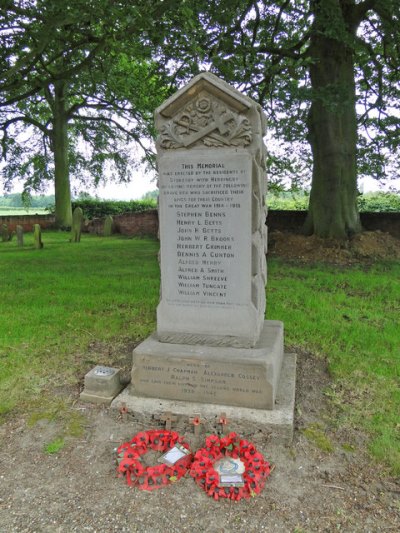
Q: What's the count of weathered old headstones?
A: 5